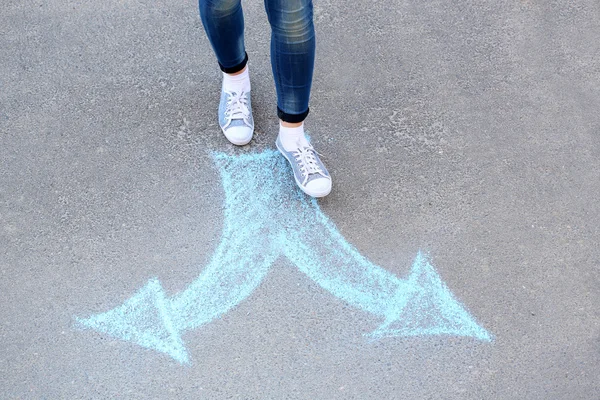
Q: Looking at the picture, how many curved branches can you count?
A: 2